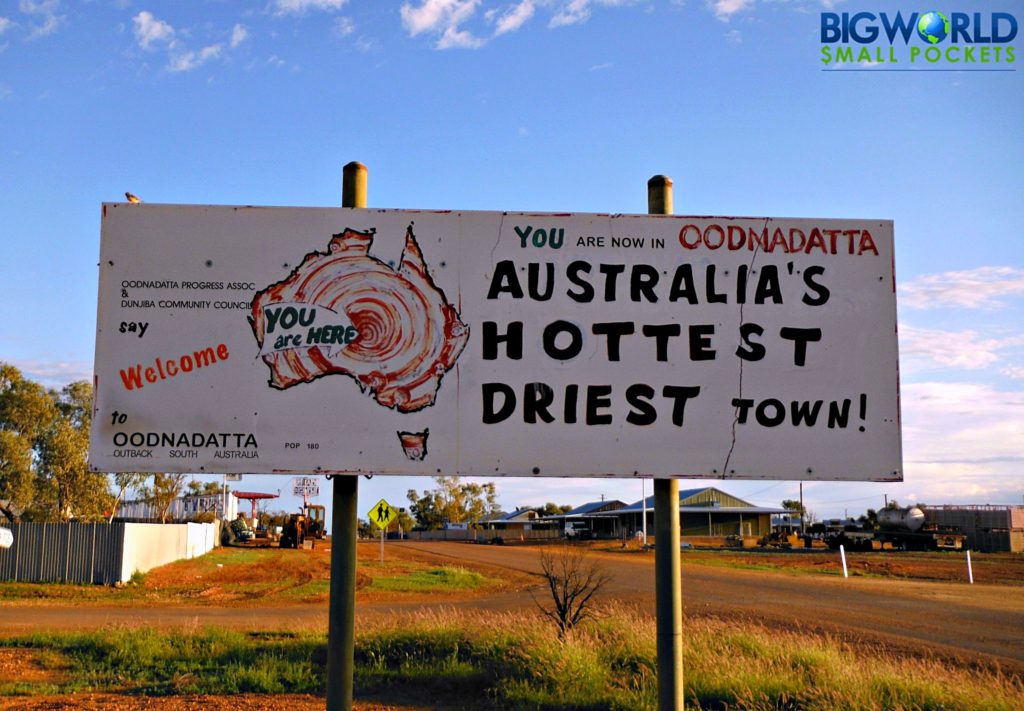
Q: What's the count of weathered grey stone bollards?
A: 0